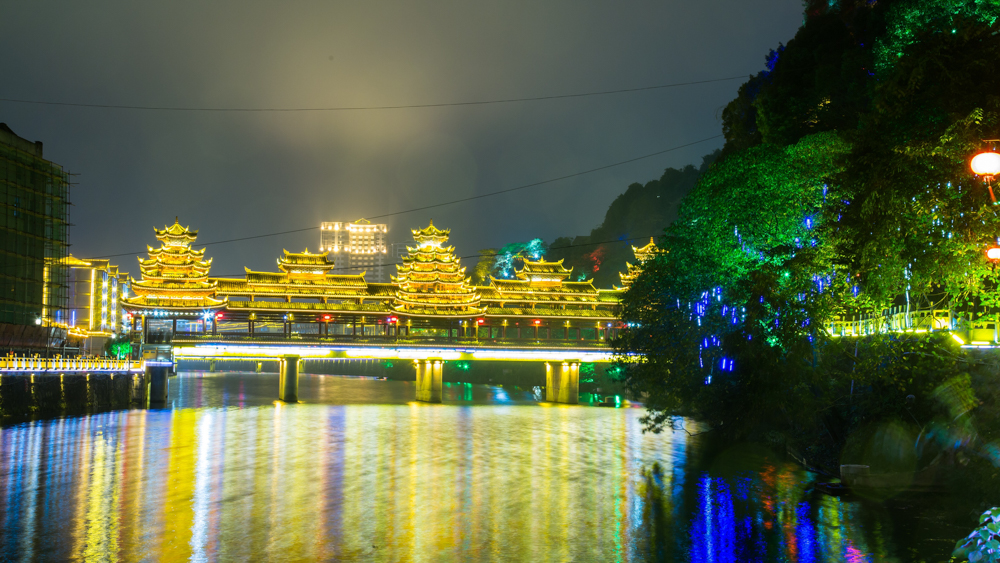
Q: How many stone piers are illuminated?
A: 3